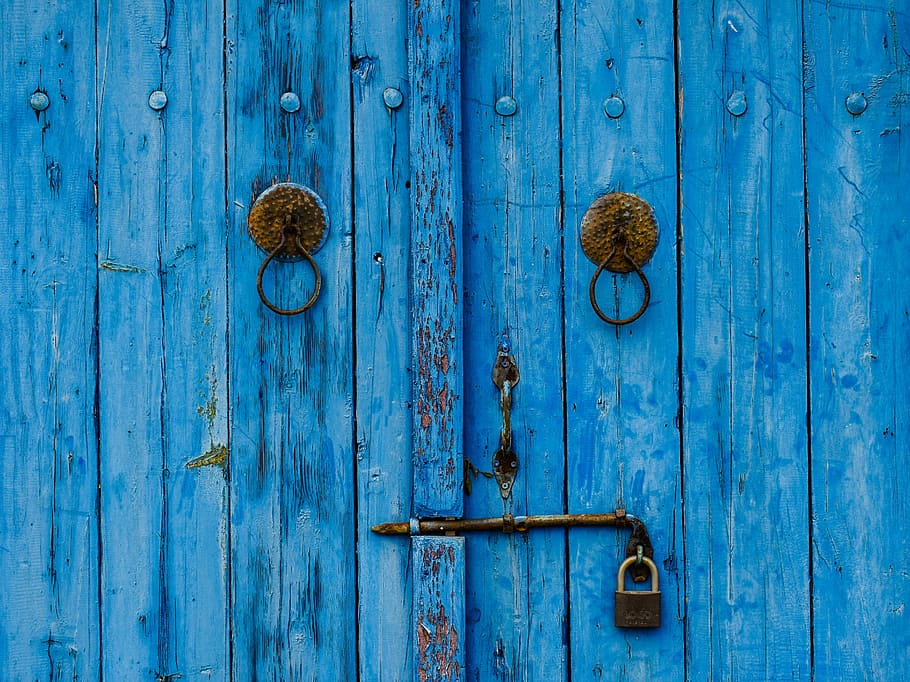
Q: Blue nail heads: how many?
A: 8